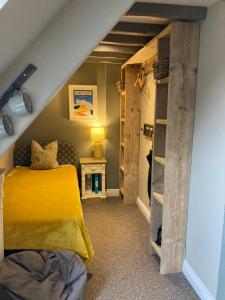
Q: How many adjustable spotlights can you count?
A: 2